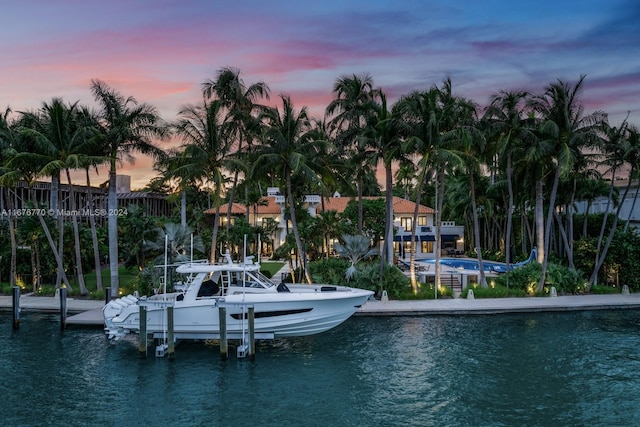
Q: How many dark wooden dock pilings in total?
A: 7